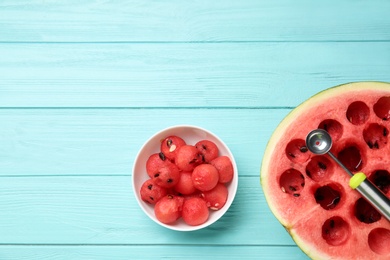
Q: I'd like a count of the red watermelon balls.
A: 12